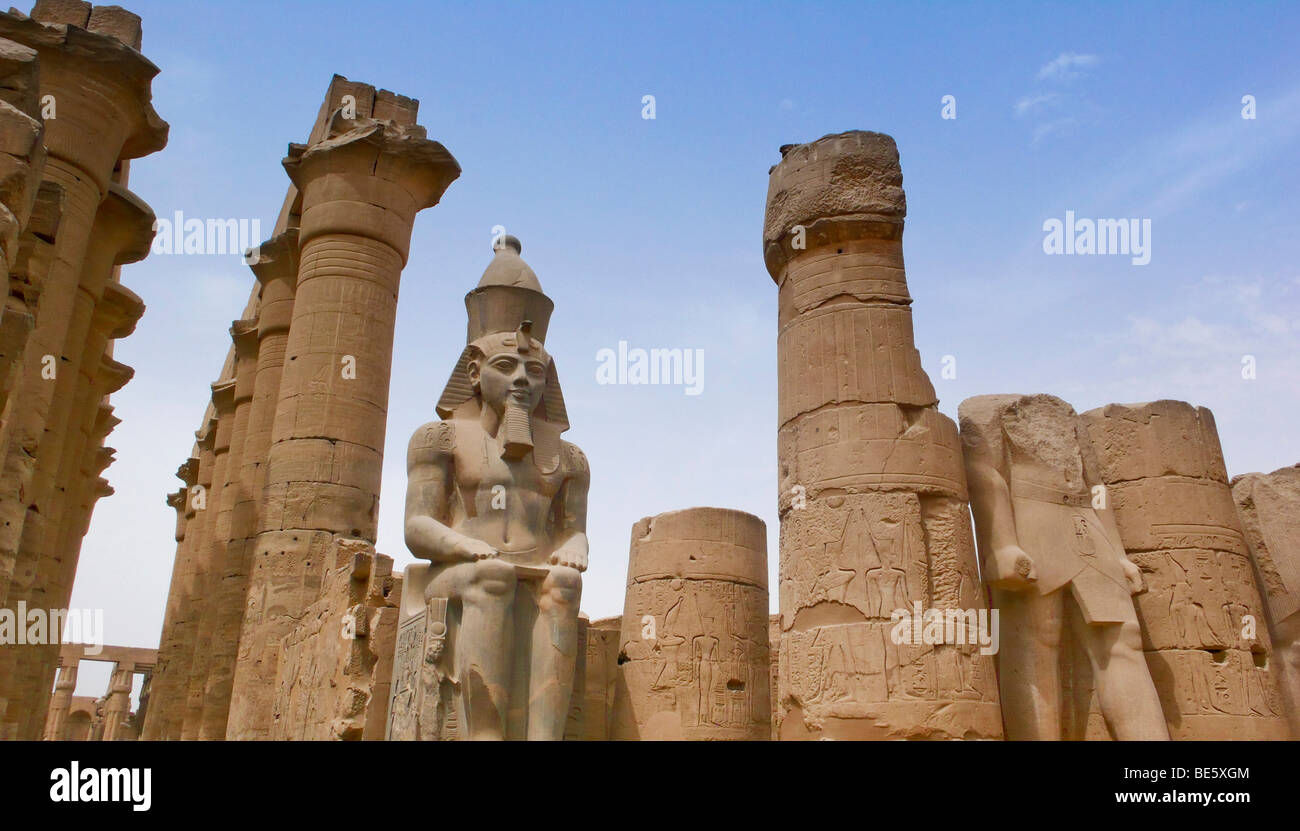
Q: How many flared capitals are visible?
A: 14